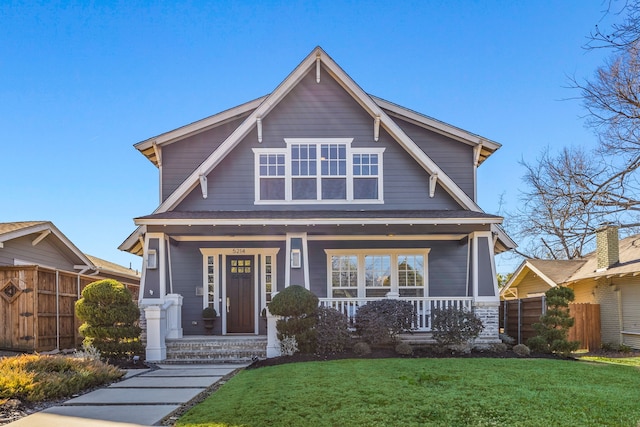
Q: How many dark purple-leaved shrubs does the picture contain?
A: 3